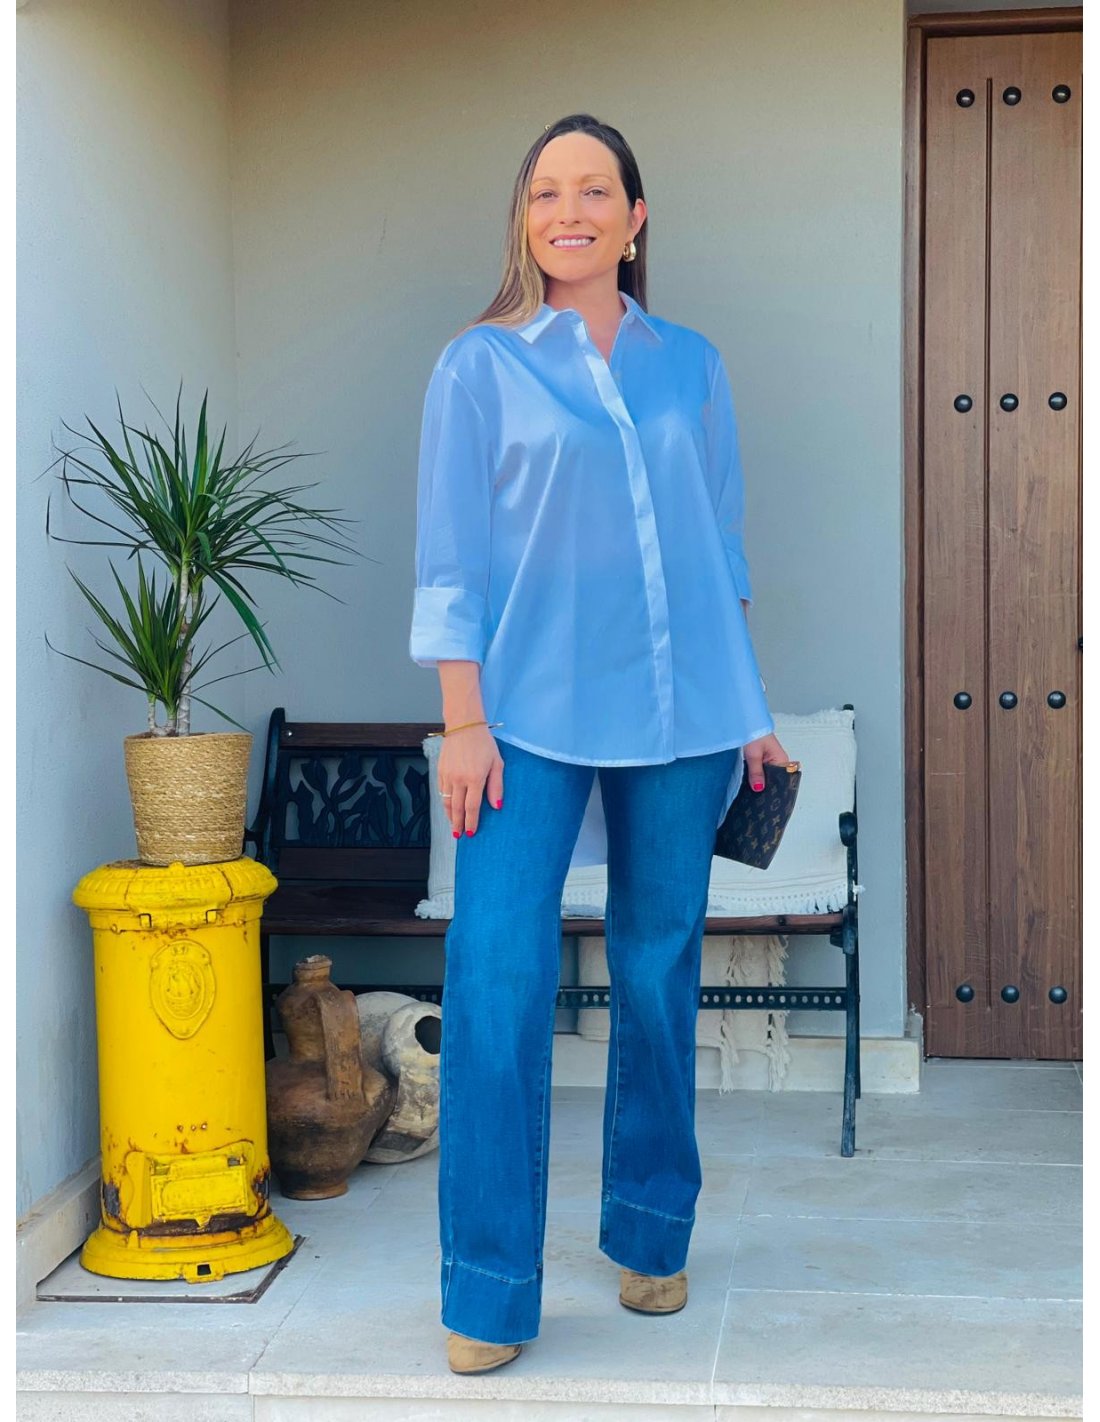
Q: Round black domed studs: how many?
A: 12